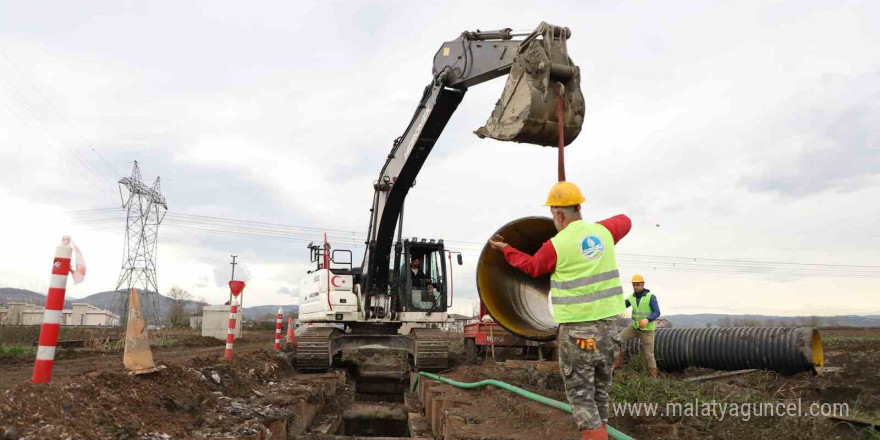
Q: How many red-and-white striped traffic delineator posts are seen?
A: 3